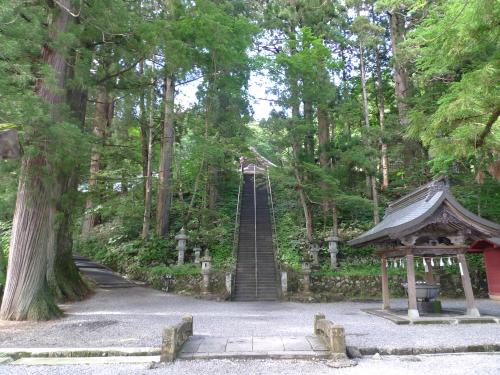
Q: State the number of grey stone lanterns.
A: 6